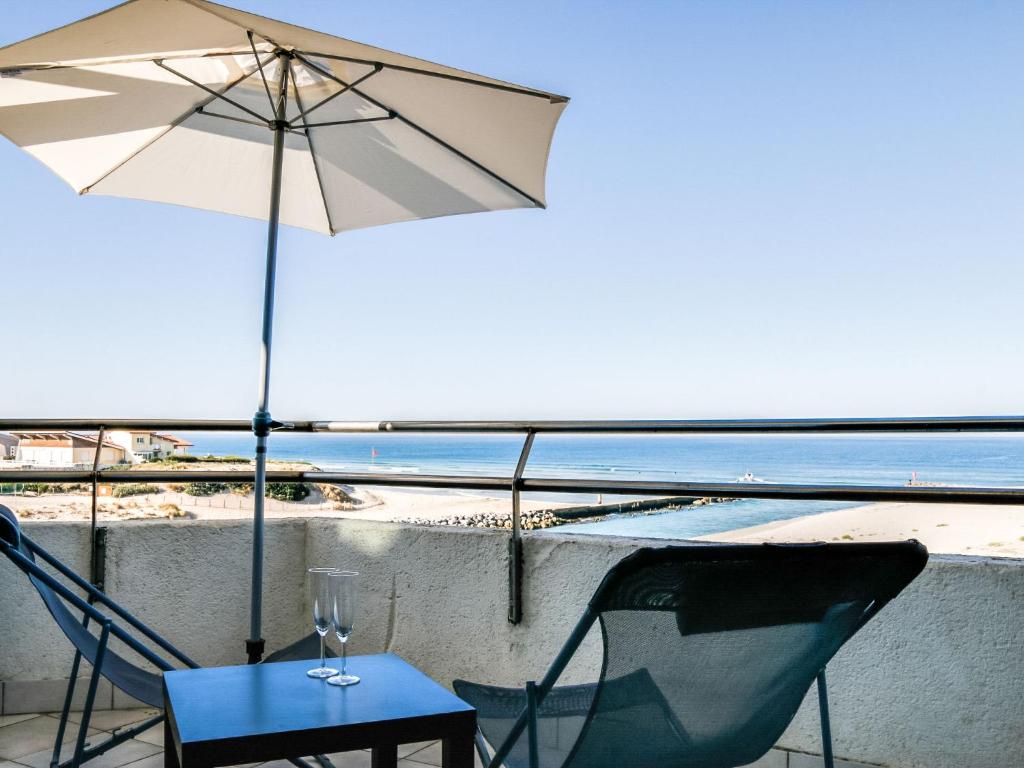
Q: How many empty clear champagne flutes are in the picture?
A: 2